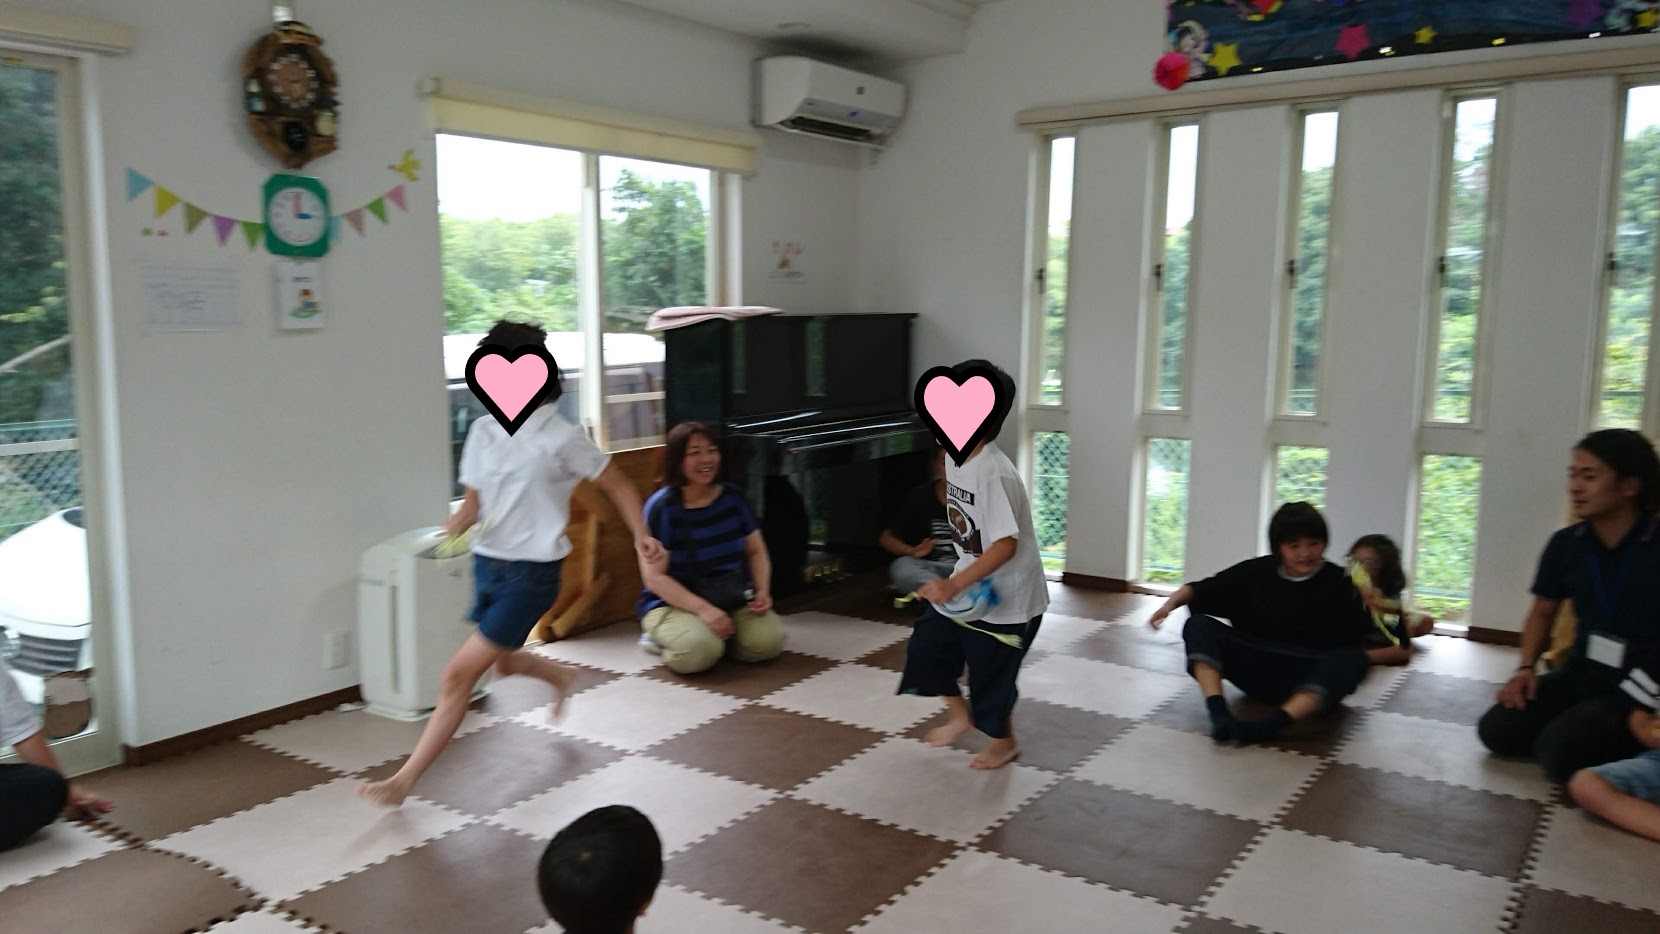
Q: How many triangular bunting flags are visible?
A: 9